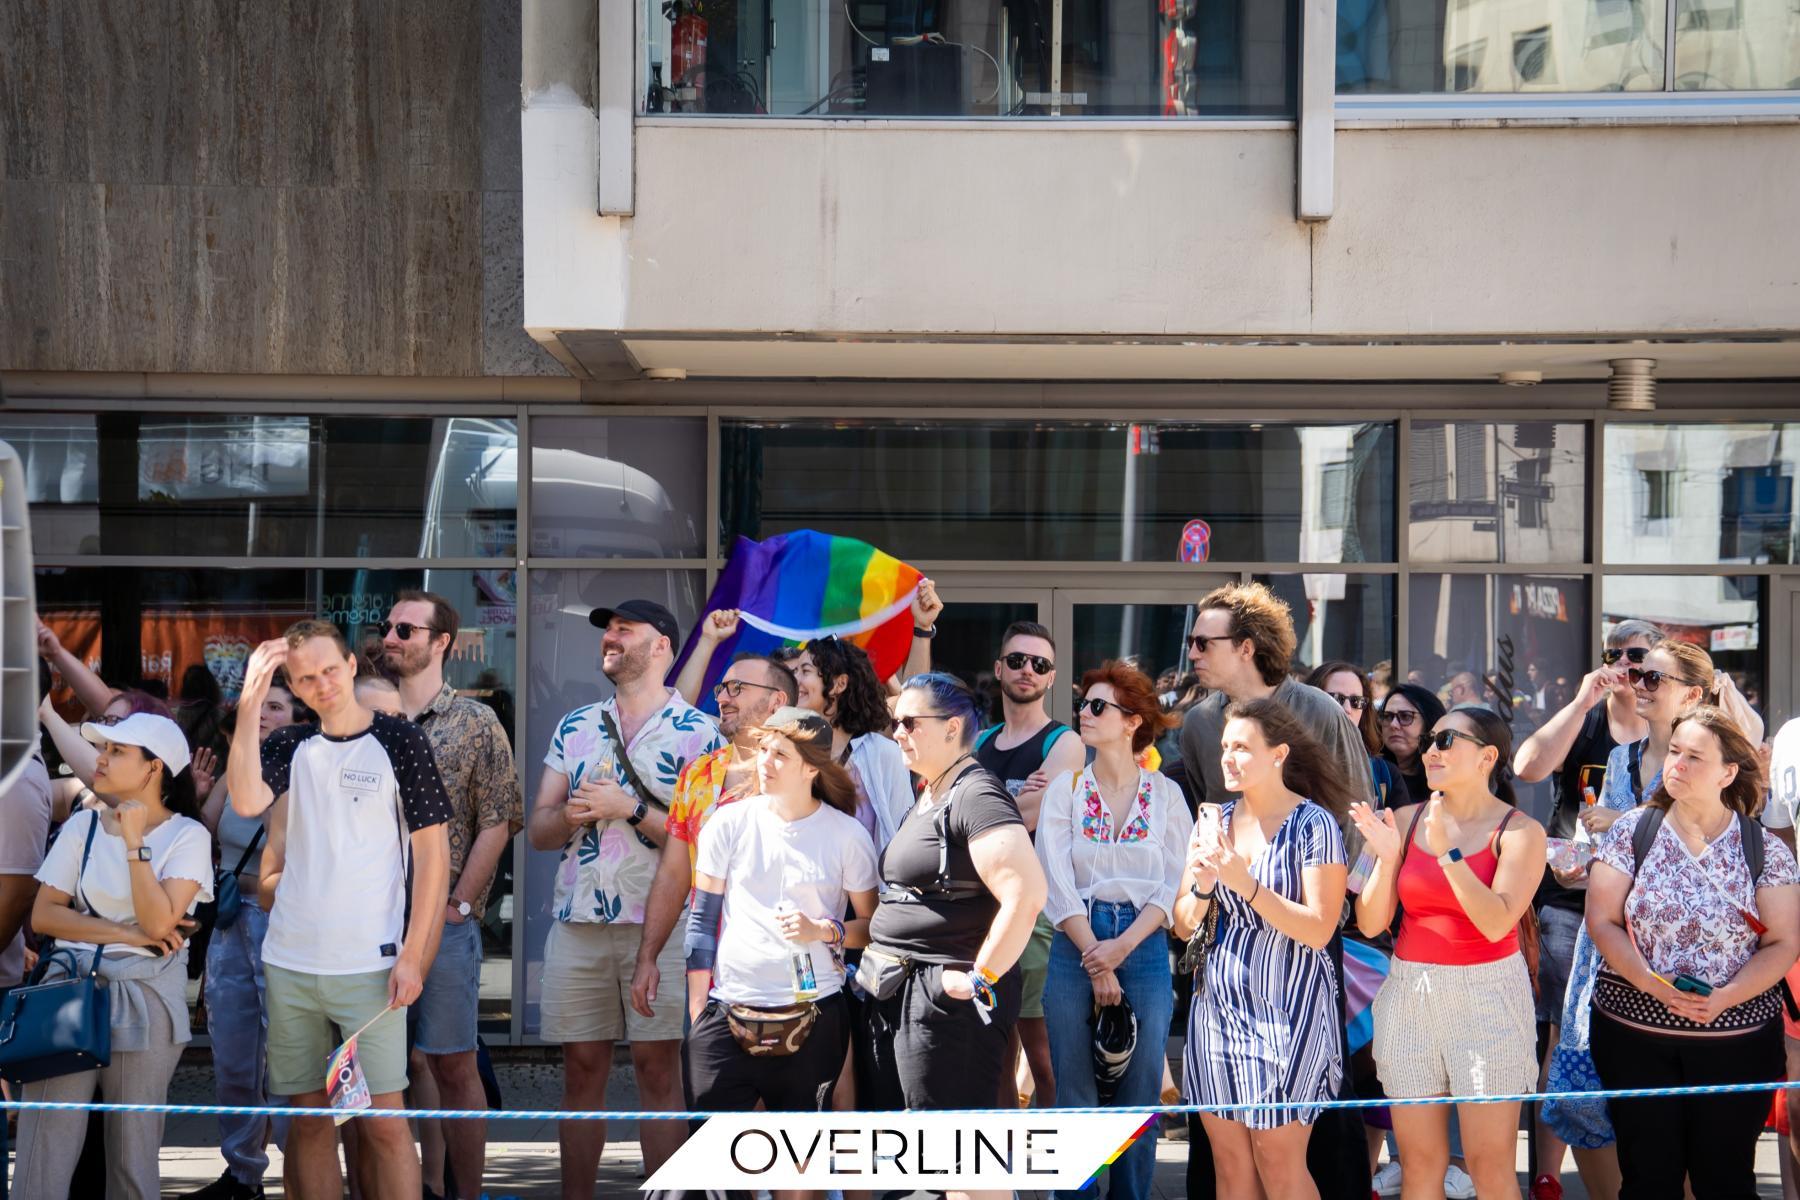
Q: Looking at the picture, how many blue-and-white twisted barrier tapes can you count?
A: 1